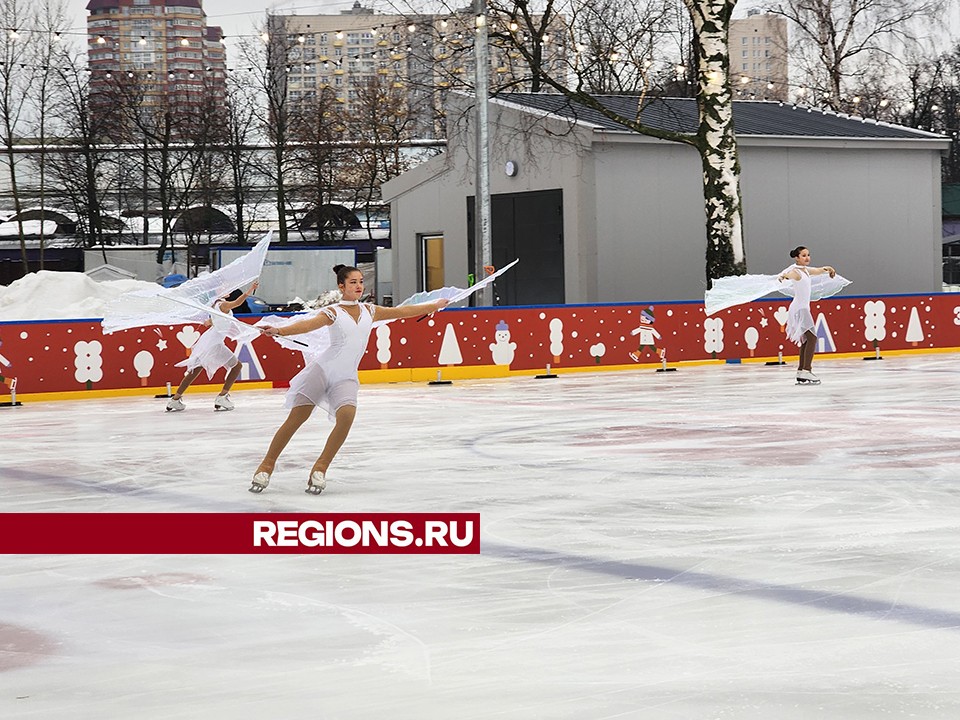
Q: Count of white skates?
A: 6